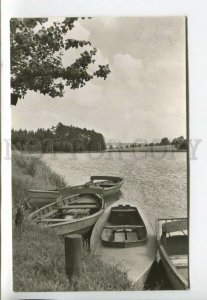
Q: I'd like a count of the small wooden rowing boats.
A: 4